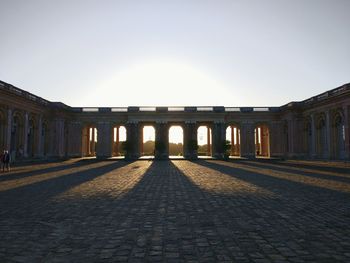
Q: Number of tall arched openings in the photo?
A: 7